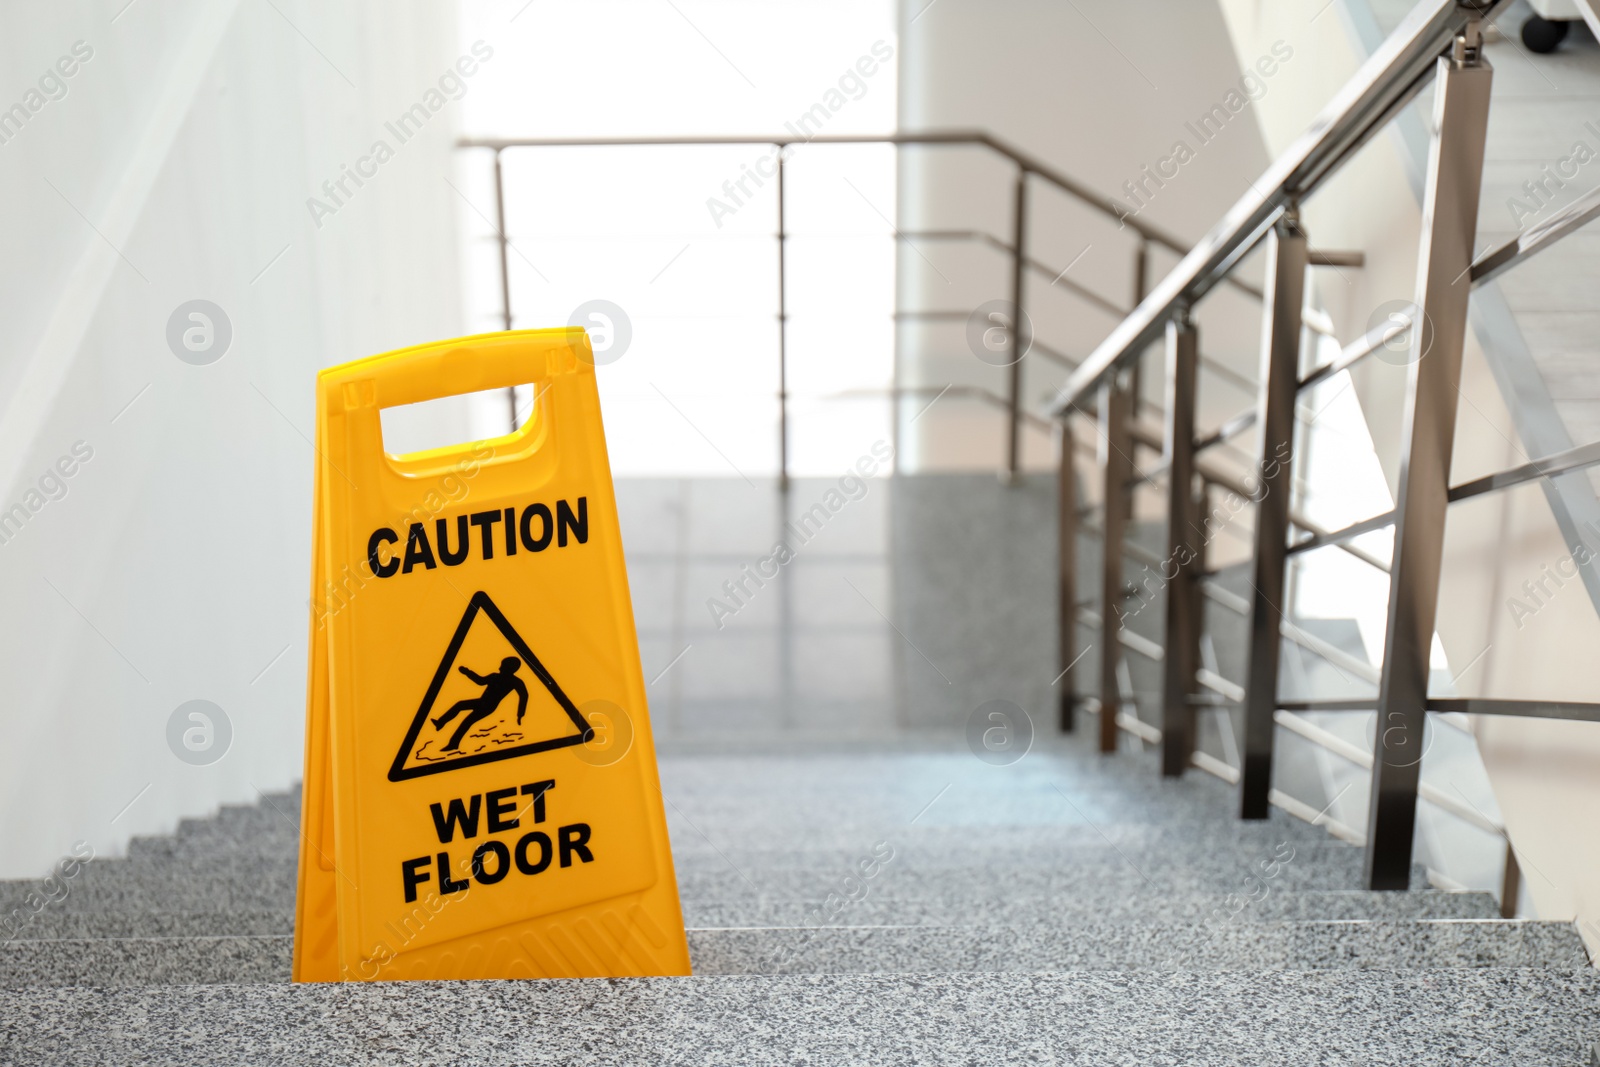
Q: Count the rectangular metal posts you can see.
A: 5